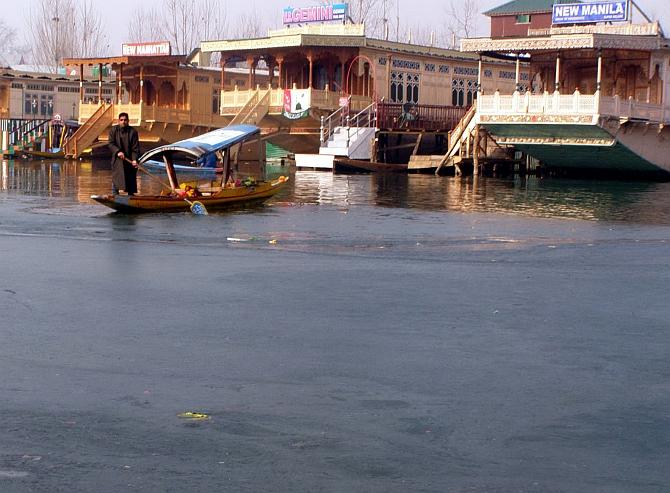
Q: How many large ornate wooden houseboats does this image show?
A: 3